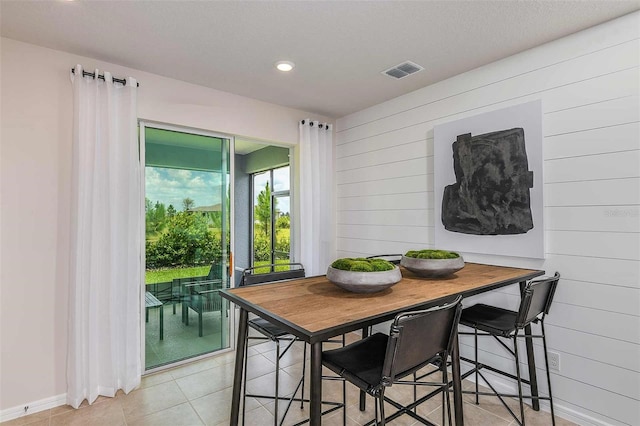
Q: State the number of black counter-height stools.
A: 4